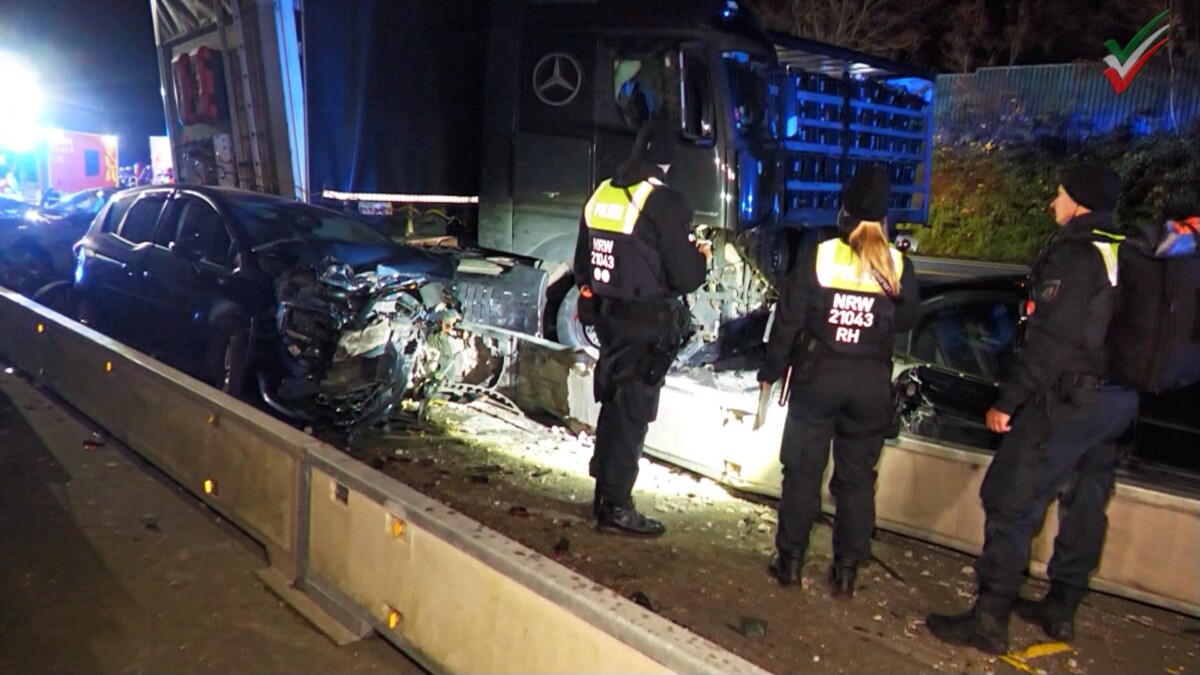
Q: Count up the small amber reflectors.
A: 6